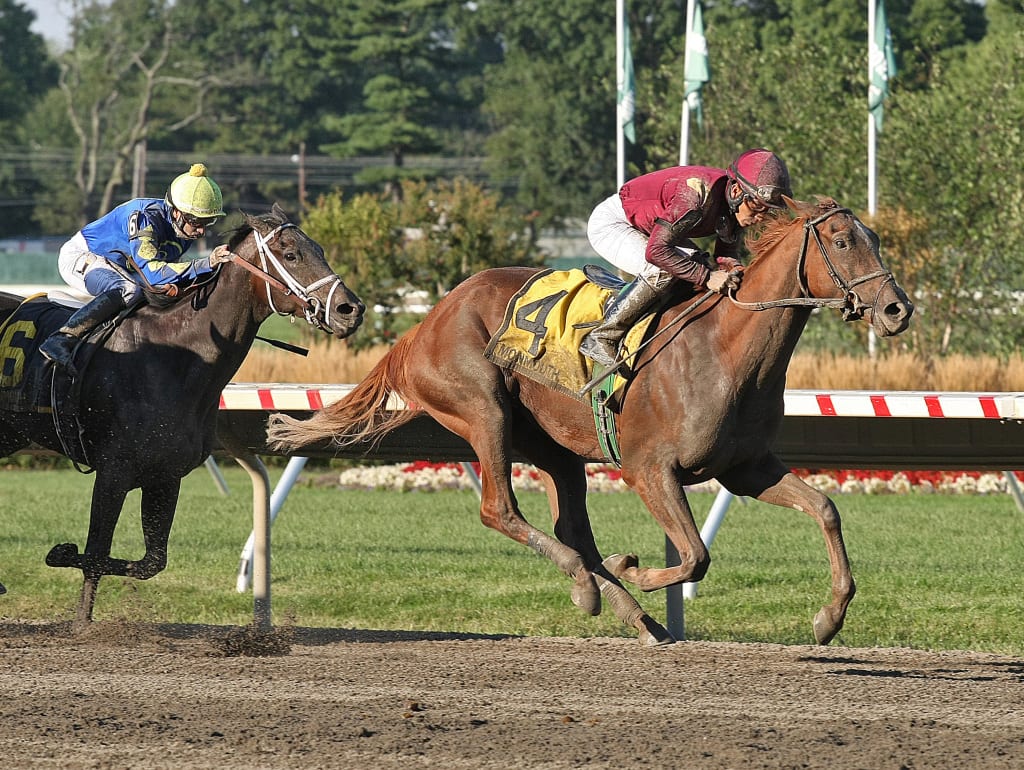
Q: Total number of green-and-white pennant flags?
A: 3